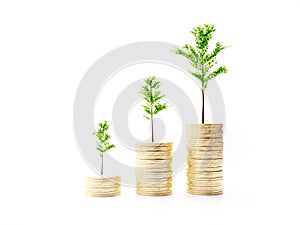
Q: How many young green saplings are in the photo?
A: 3